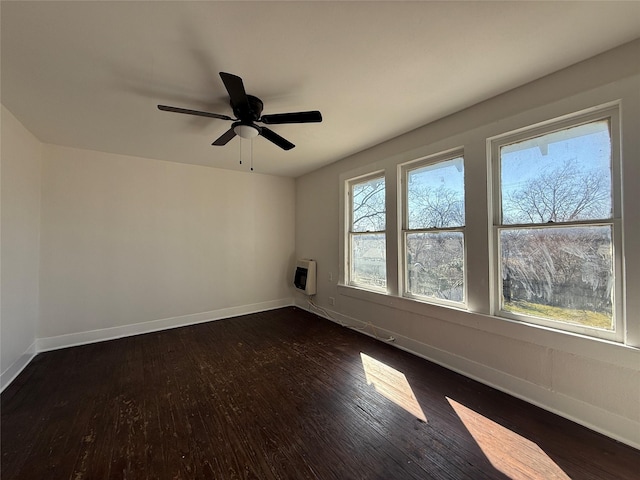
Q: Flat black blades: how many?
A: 5